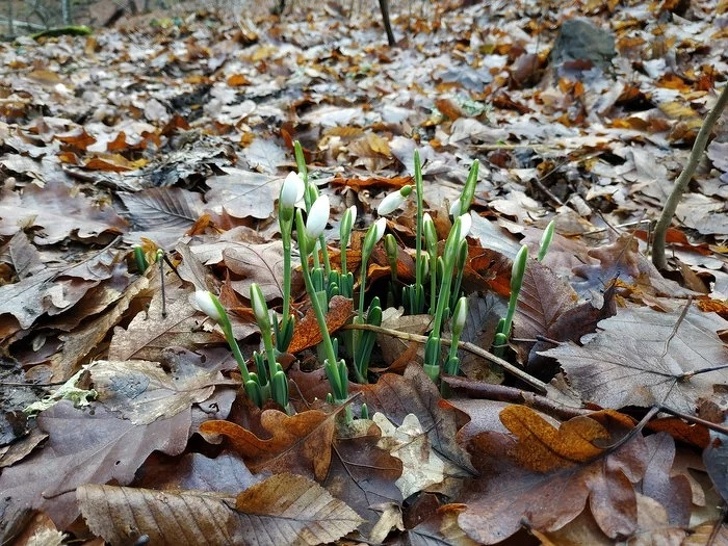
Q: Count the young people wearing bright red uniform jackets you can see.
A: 0